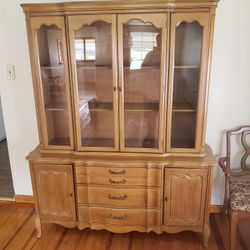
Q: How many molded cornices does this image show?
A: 1